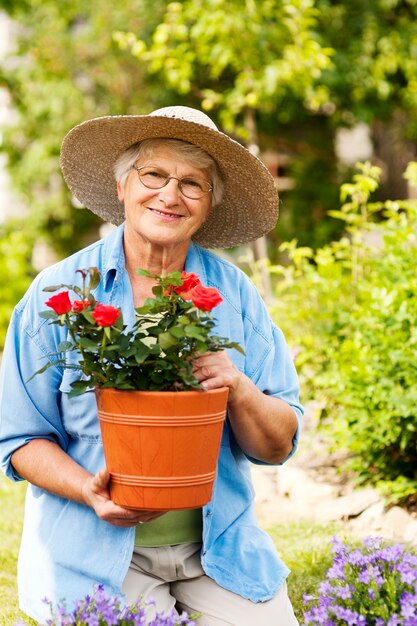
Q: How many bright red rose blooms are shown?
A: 5